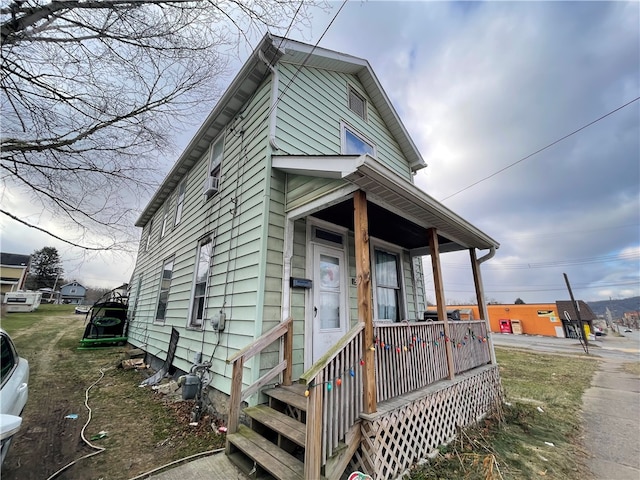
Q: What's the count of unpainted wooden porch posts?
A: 3